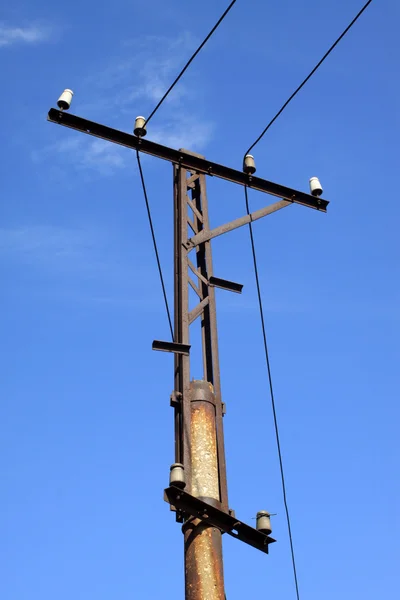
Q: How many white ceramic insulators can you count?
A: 6